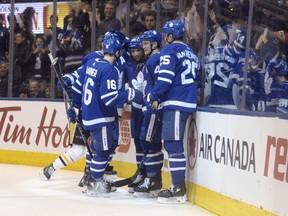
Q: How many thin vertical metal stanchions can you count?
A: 8